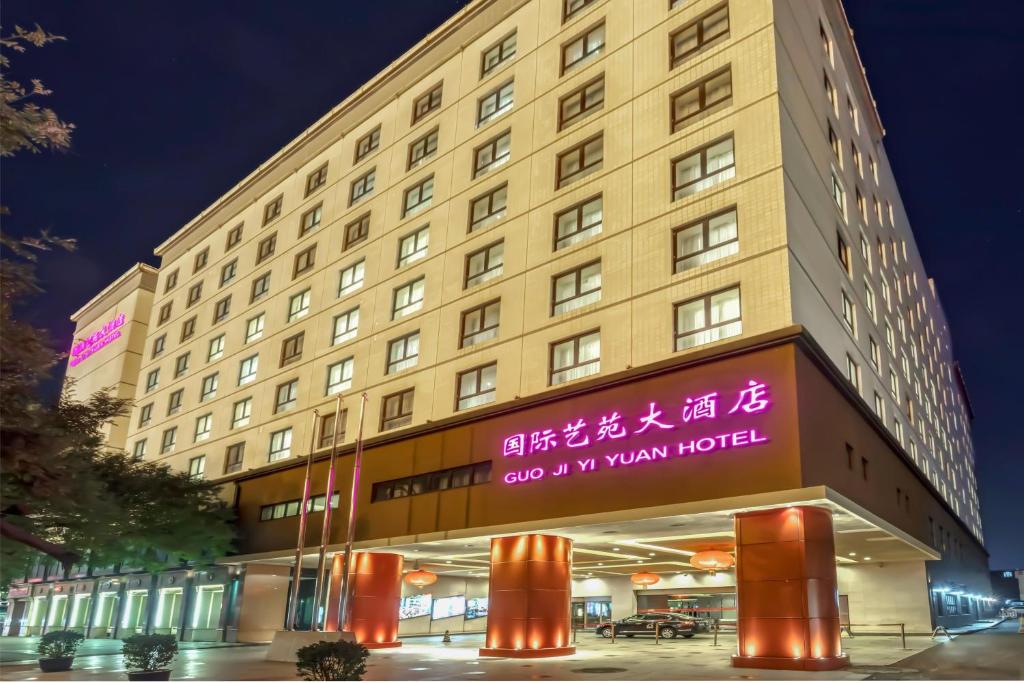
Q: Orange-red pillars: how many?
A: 3